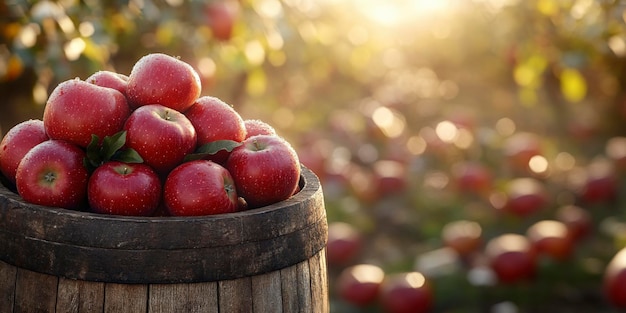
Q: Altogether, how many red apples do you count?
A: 11